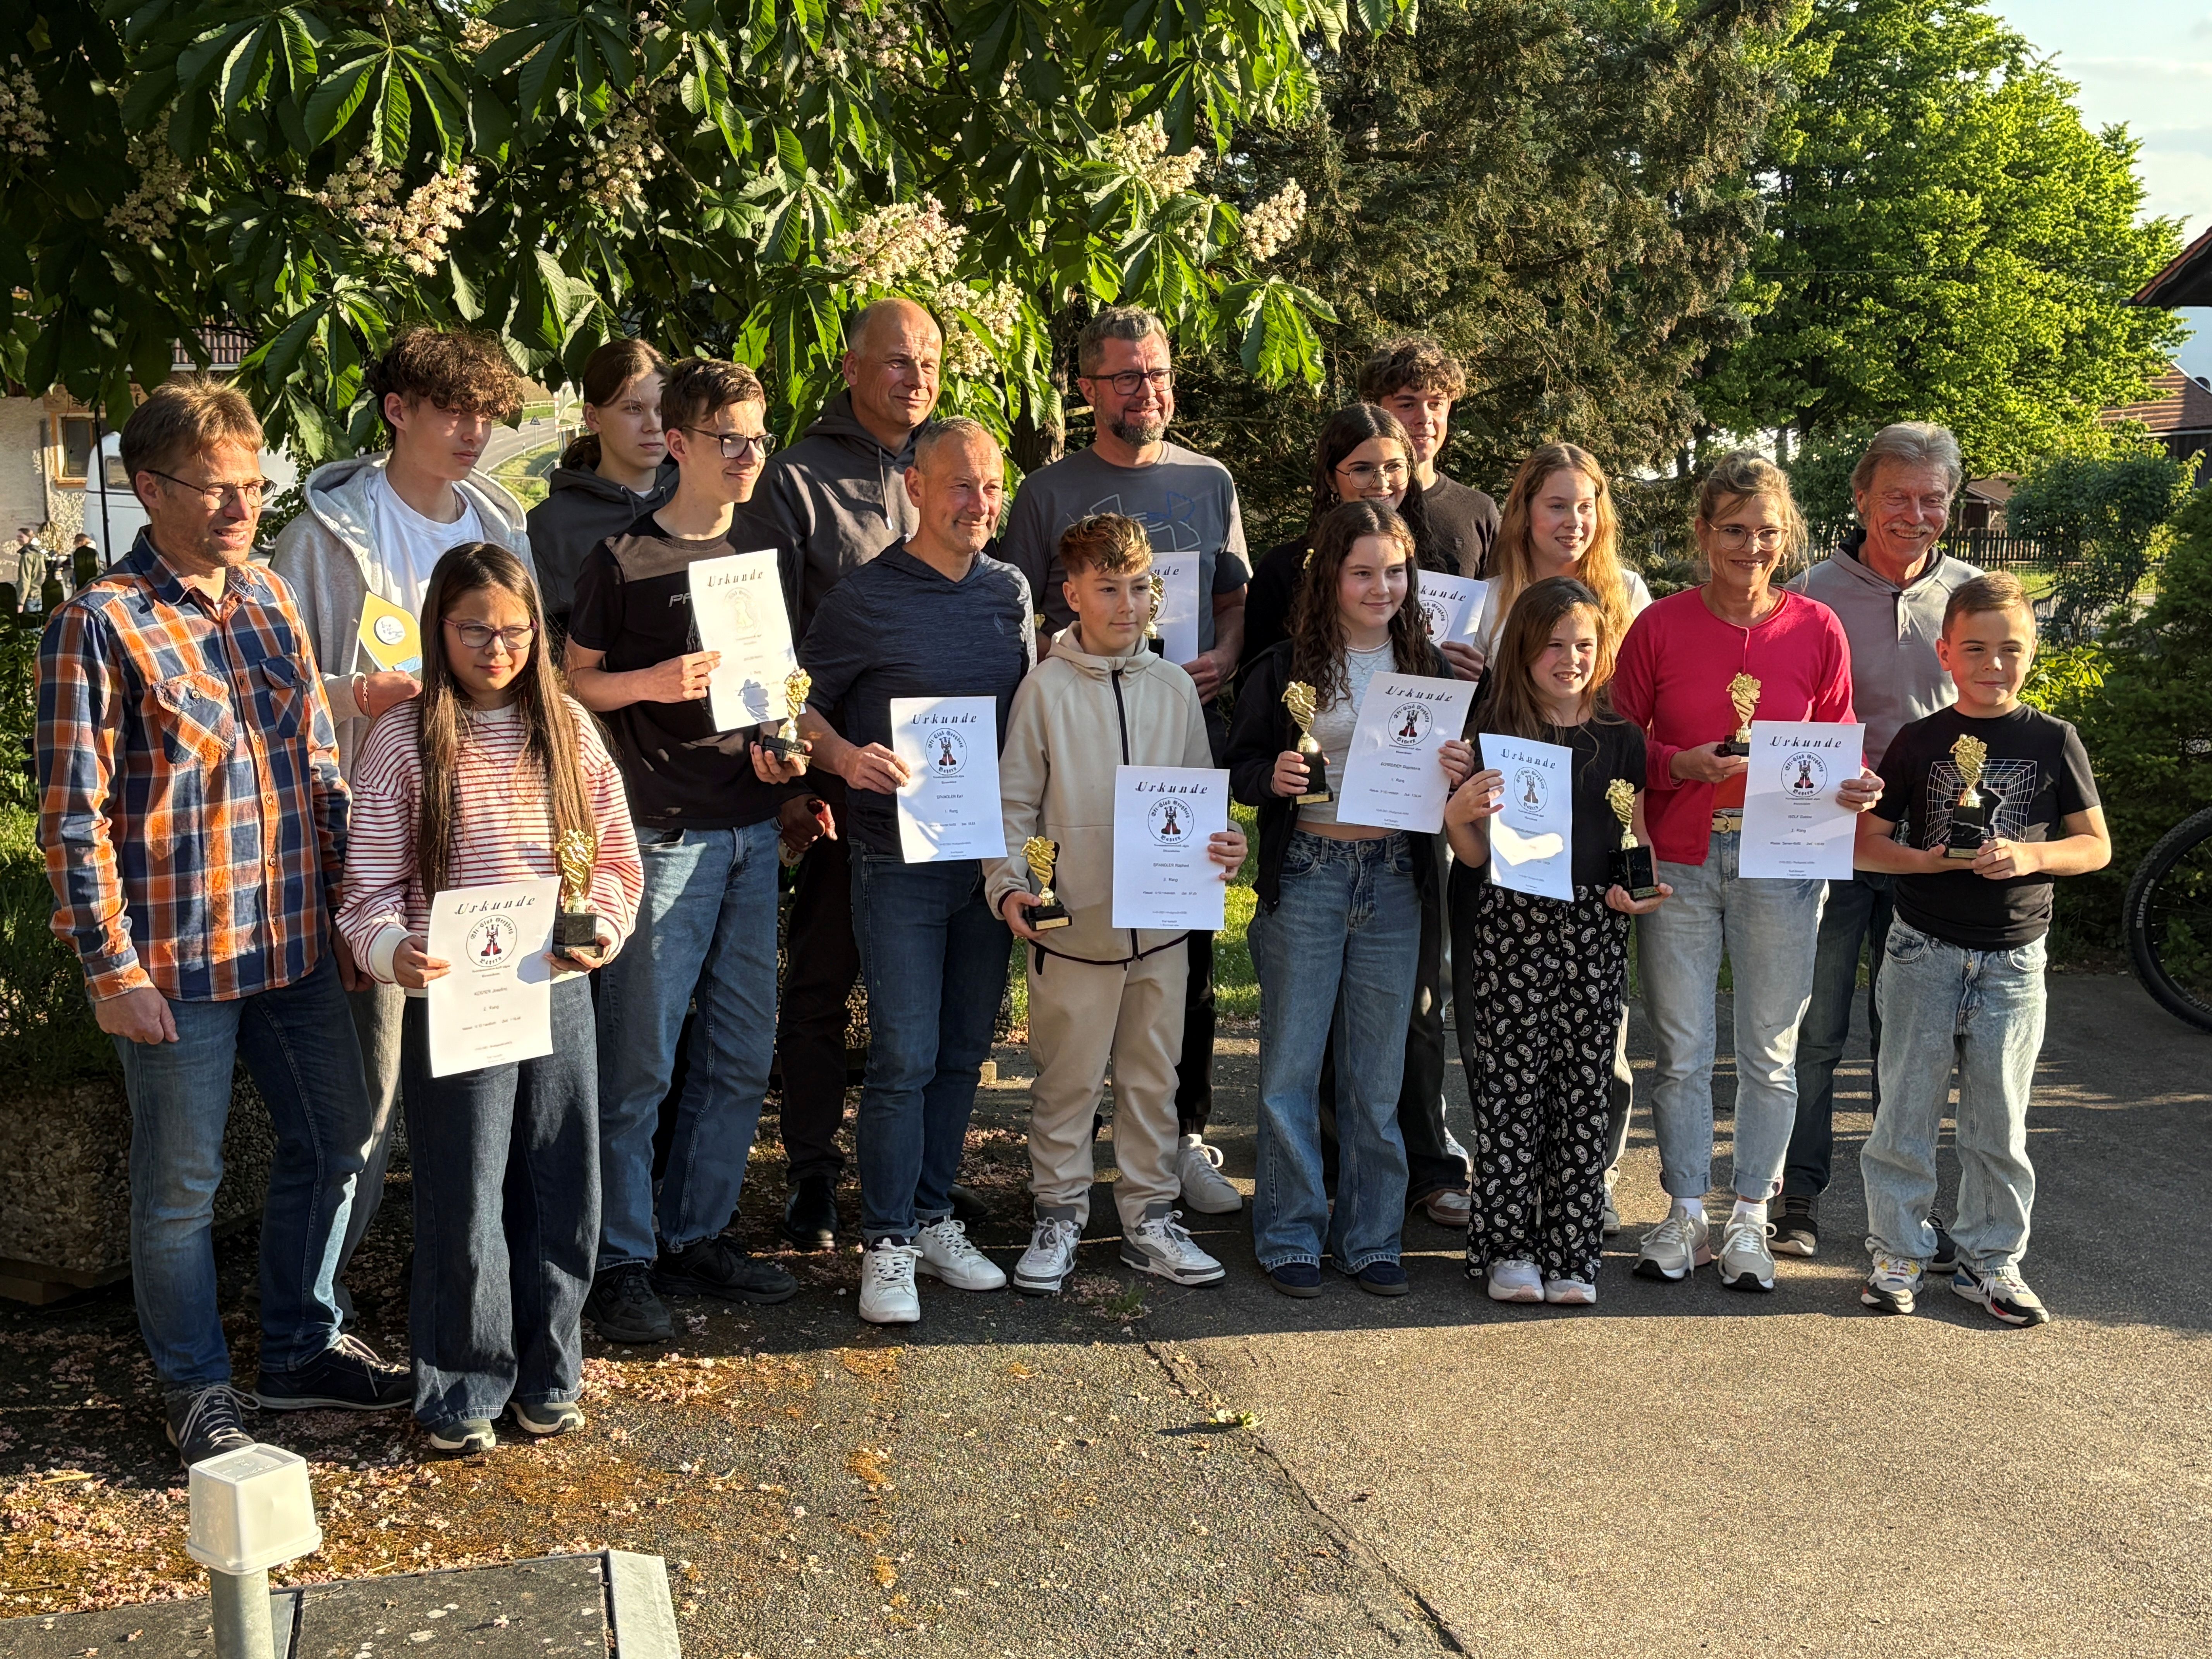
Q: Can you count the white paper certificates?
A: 9